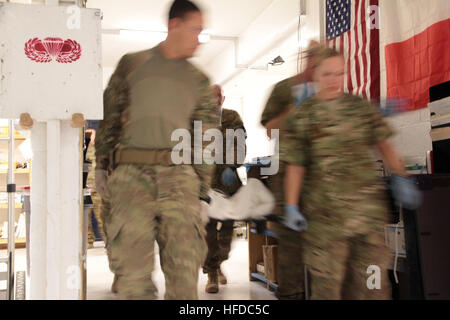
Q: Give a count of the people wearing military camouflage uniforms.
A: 4